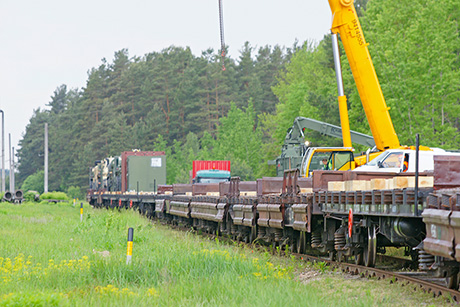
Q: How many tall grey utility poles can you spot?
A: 4